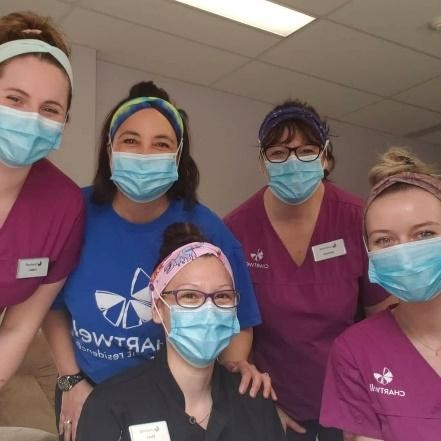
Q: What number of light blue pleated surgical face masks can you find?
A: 5